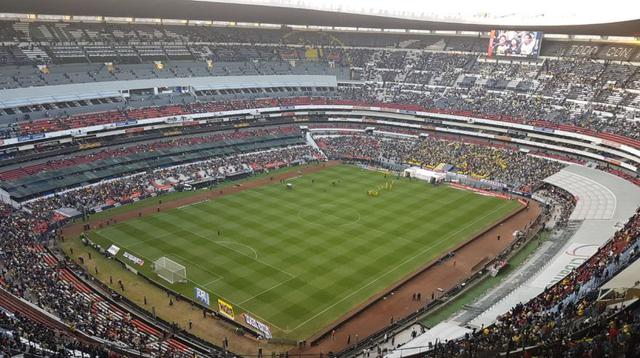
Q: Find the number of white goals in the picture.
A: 1